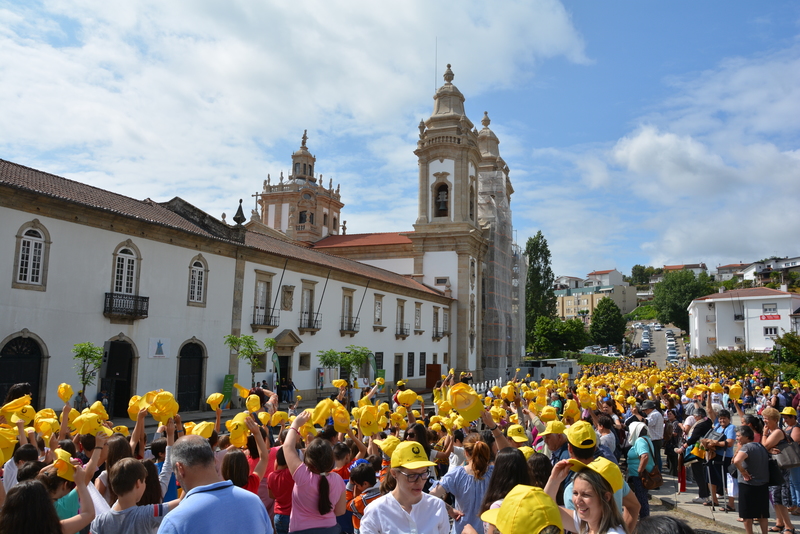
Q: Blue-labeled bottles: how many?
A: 0